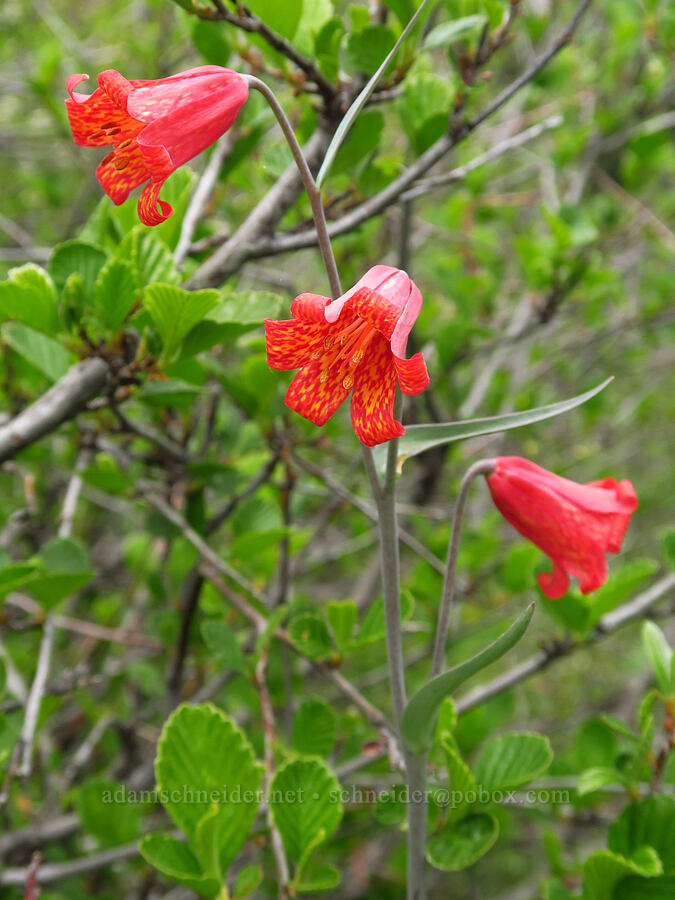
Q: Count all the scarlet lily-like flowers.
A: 3